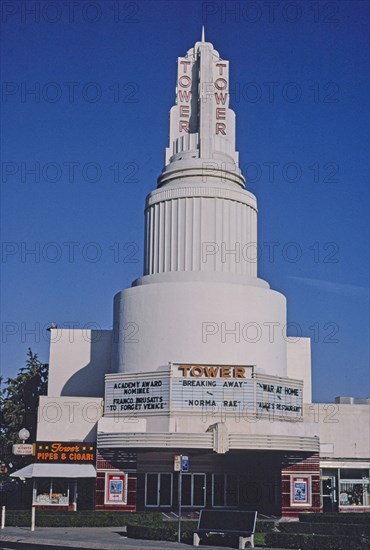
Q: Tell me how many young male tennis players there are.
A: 0